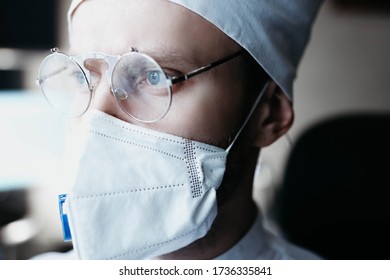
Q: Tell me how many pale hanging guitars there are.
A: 0